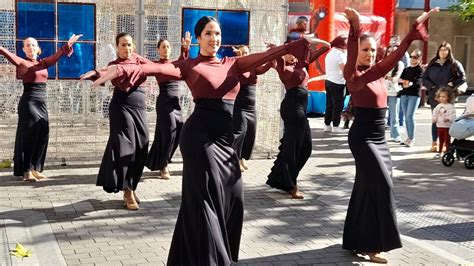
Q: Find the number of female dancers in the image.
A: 7